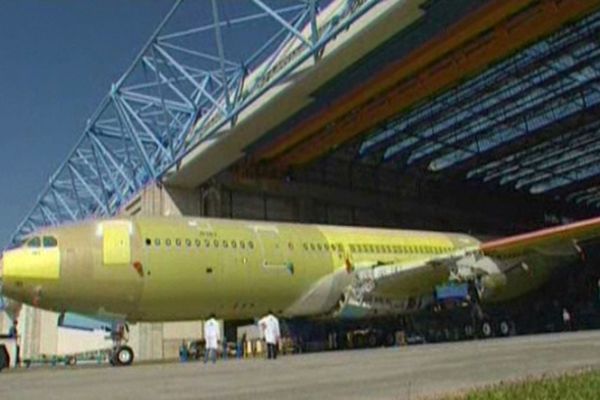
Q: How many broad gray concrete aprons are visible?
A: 1